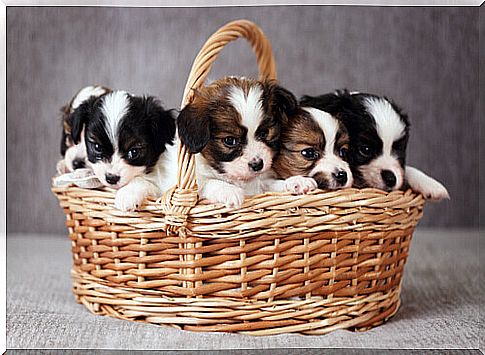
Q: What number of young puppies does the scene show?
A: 5